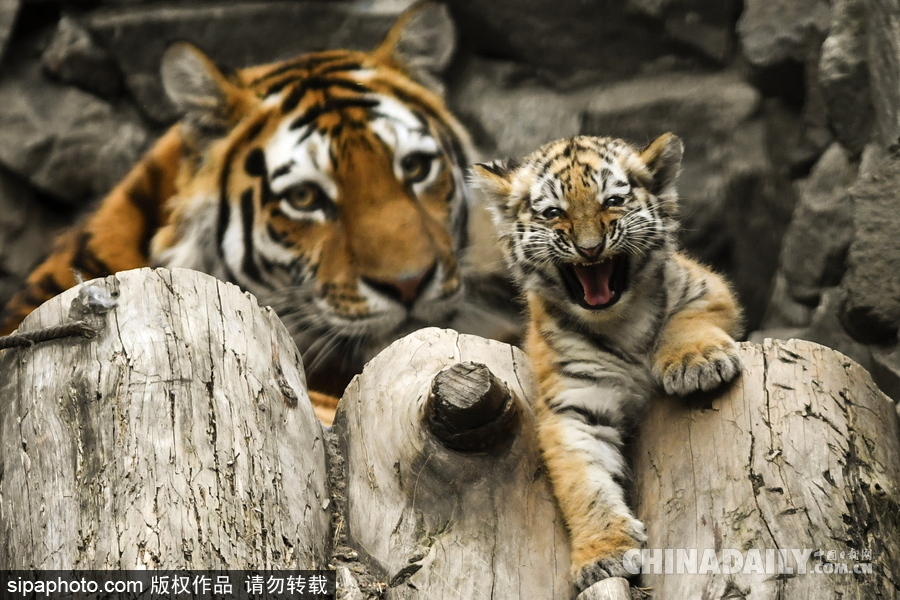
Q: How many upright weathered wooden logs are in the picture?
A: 3